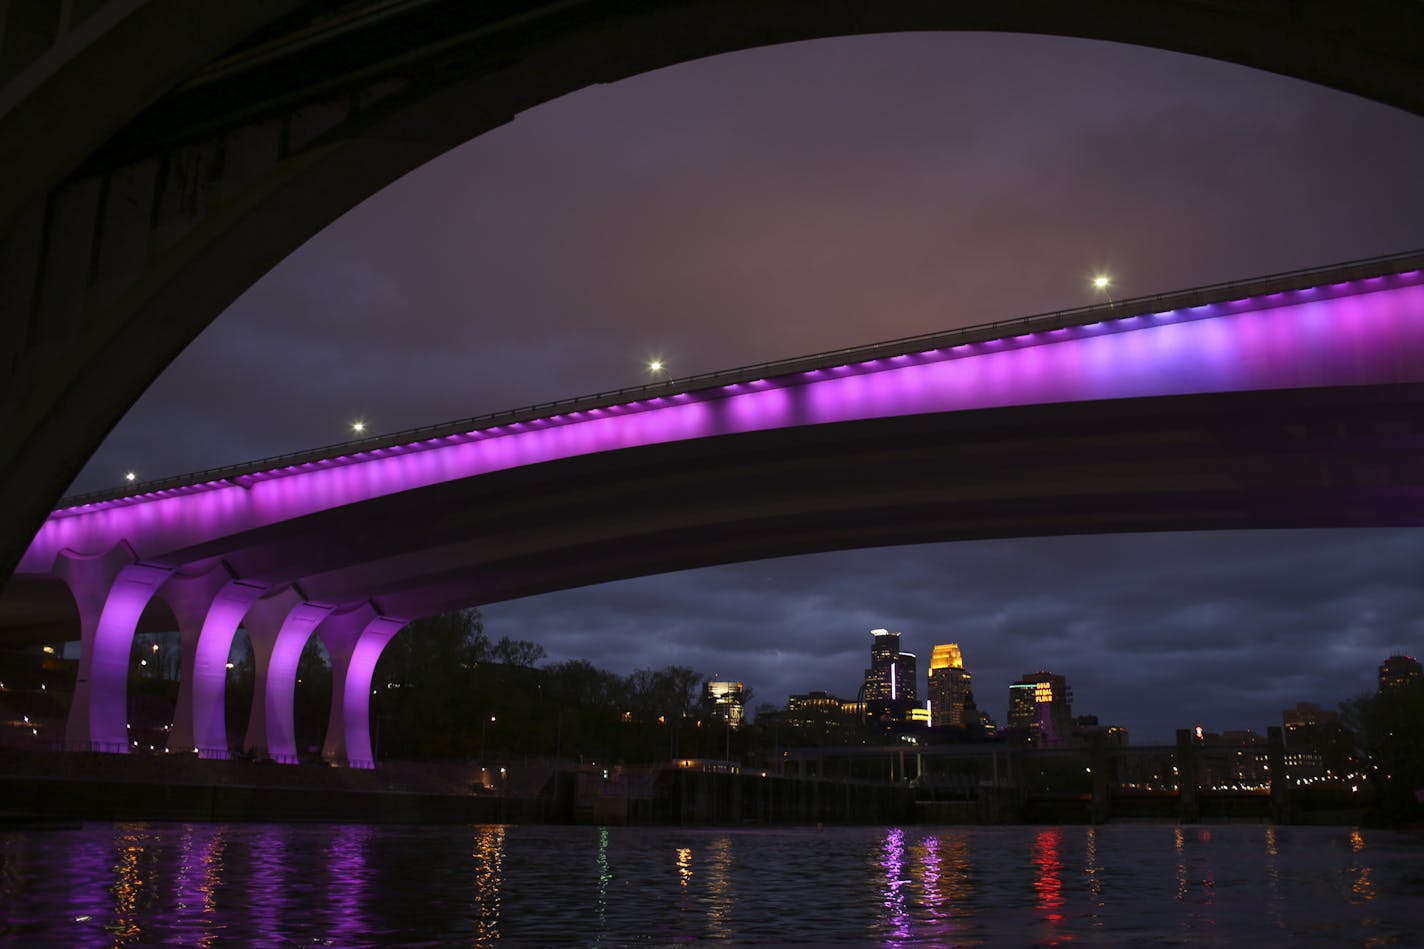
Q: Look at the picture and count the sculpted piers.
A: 4